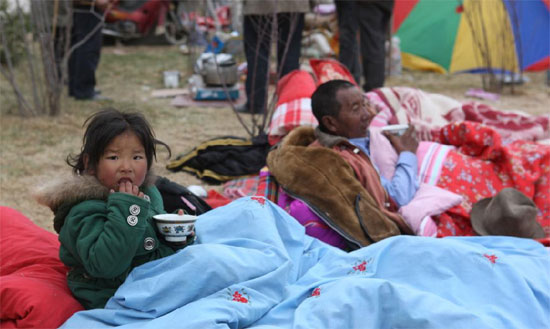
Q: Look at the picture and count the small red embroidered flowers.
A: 5